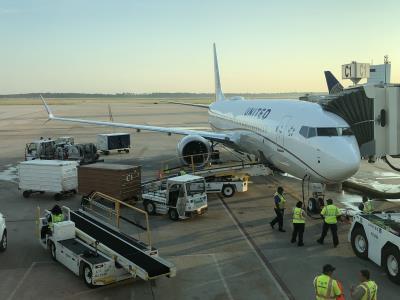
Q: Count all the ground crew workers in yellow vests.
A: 7